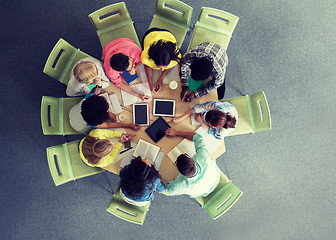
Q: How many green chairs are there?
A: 9